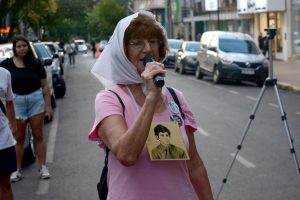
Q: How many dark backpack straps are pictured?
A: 2